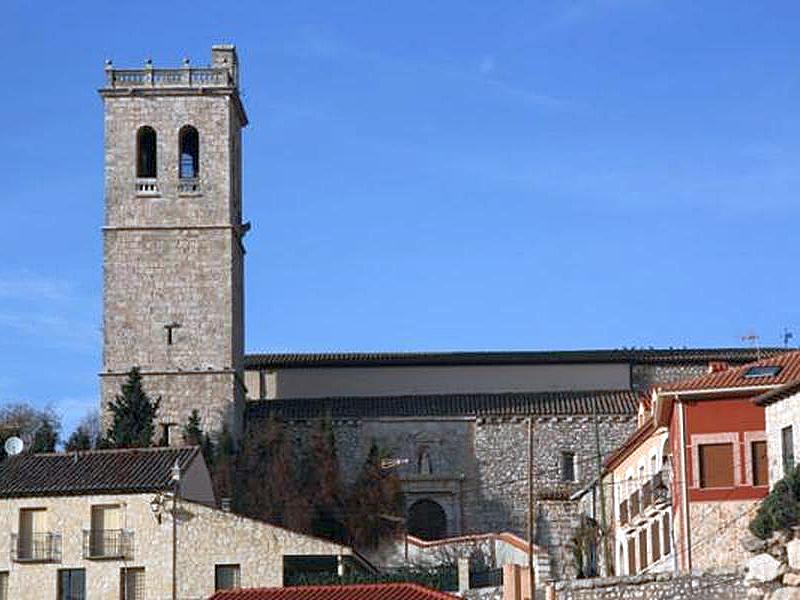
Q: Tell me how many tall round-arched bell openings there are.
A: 2